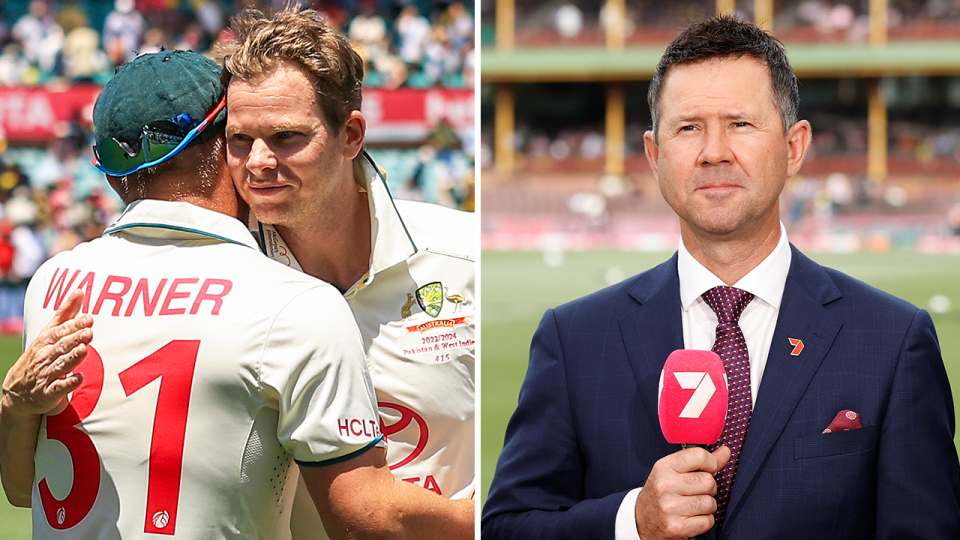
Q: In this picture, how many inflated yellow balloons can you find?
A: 0